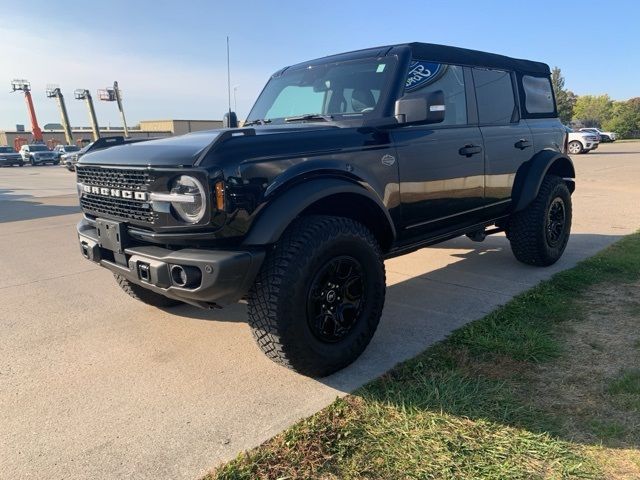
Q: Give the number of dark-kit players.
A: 0